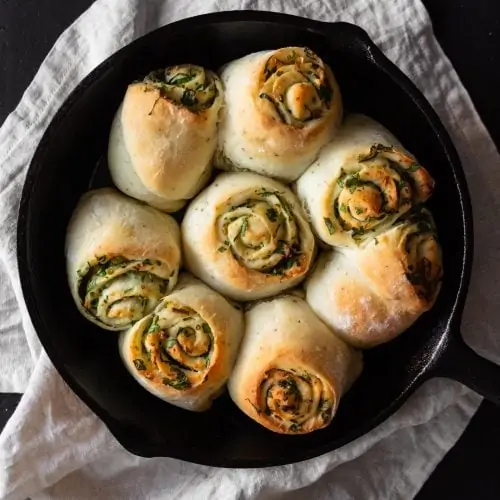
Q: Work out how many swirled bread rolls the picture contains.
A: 8